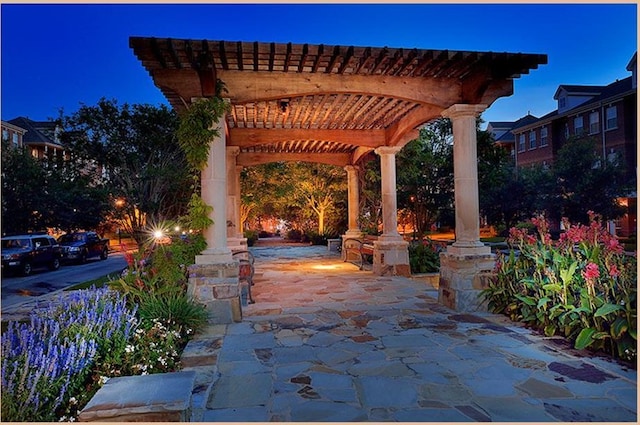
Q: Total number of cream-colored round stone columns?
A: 6